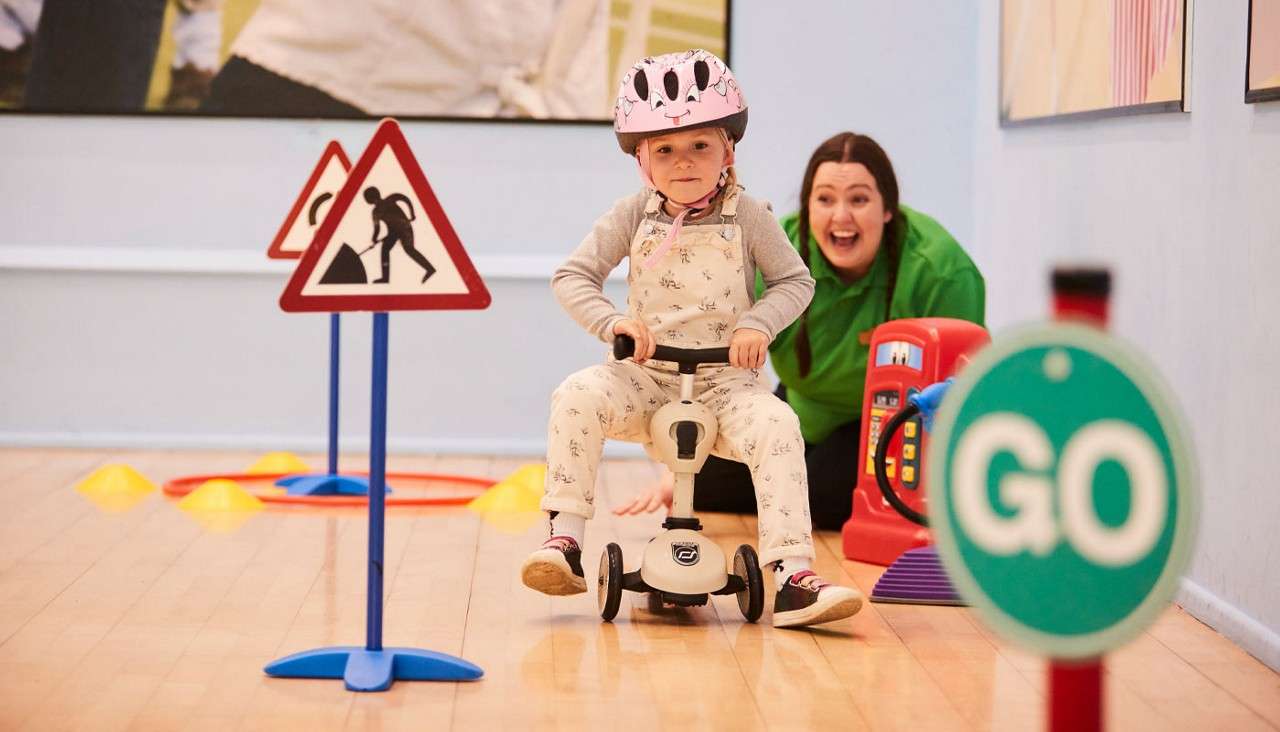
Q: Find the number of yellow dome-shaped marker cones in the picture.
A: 5